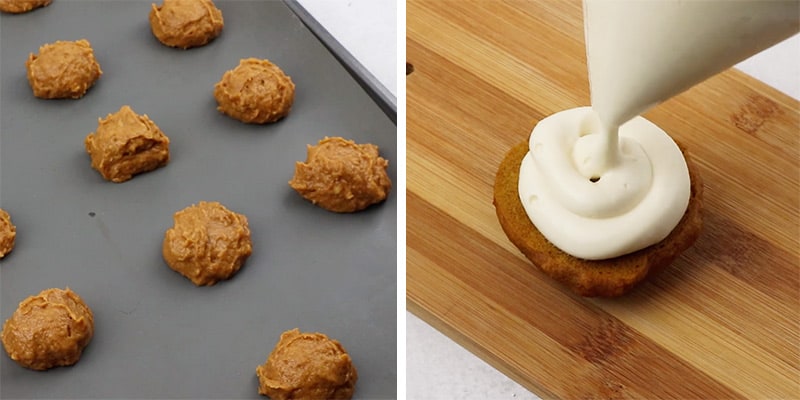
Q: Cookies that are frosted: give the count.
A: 1